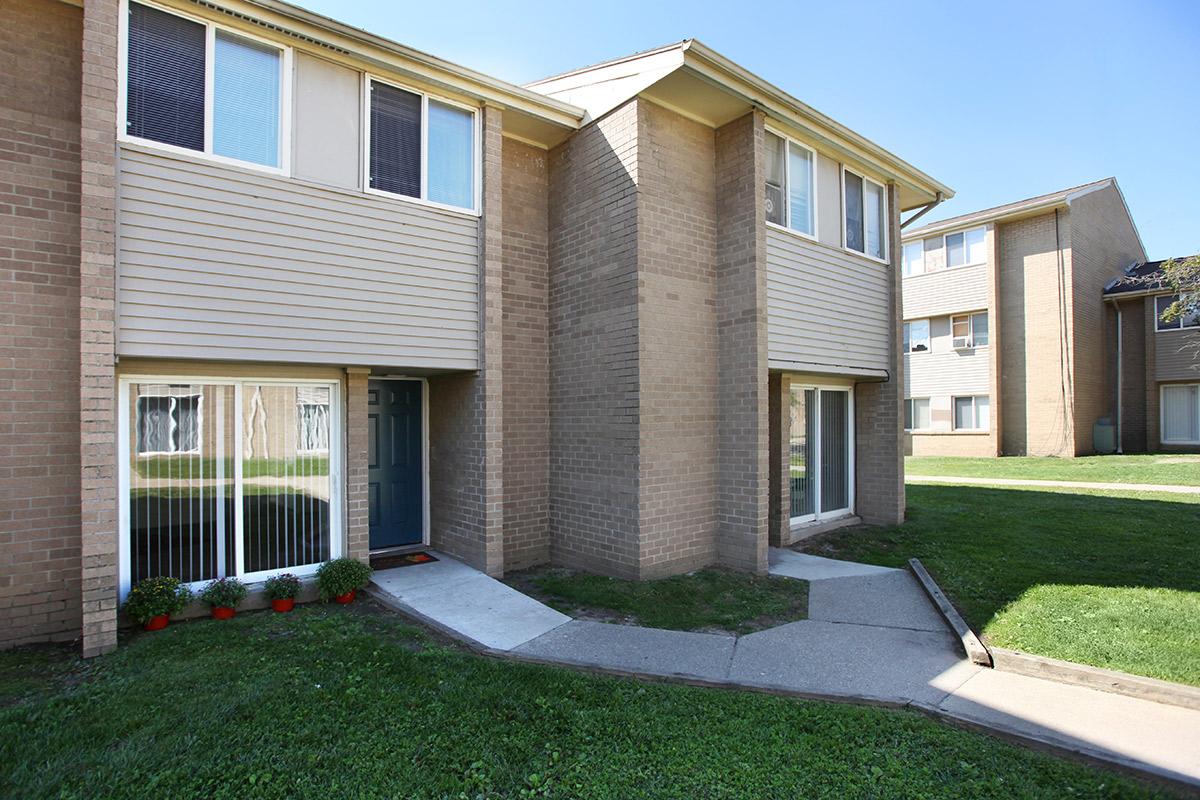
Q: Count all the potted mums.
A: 4